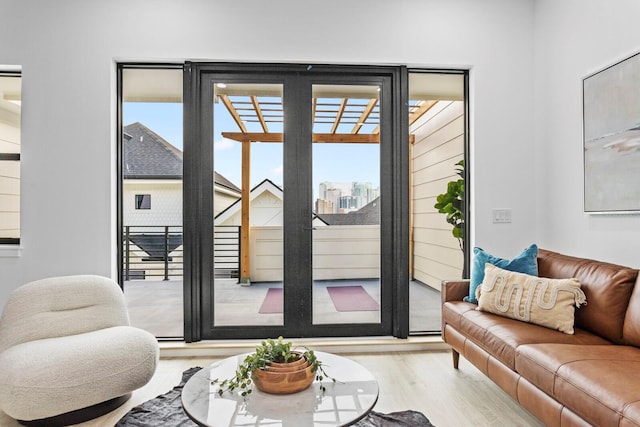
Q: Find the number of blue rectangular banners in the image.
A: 0